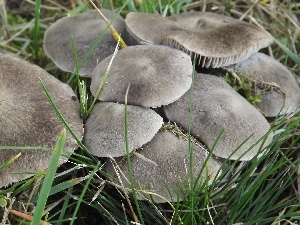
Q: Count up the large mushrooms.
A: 8